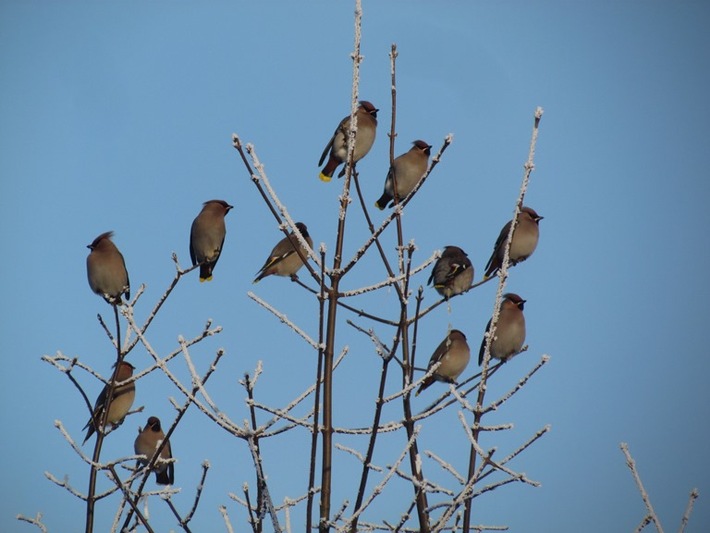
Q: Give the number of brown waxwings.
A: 11